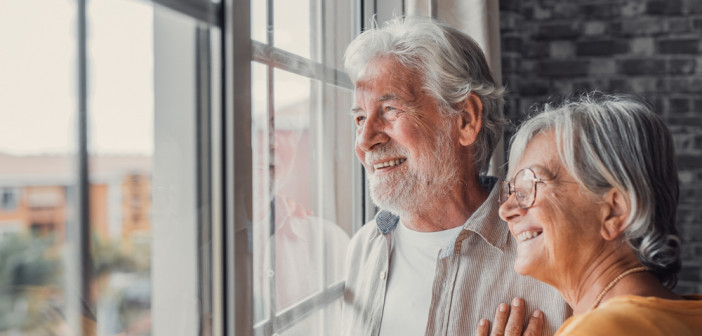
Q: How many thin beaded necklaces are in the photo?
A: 1